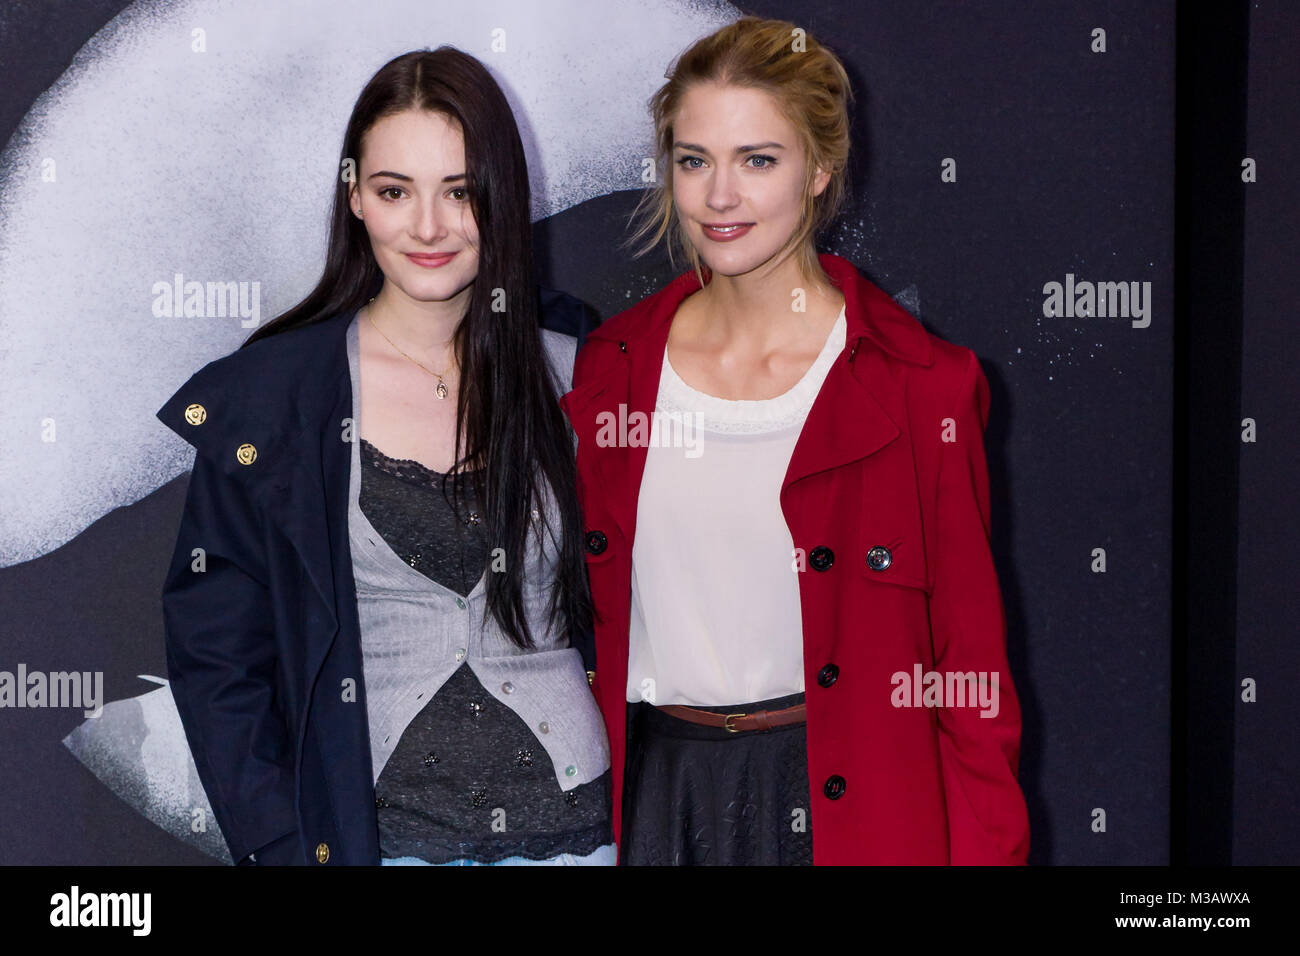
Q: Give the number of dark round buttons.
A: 5